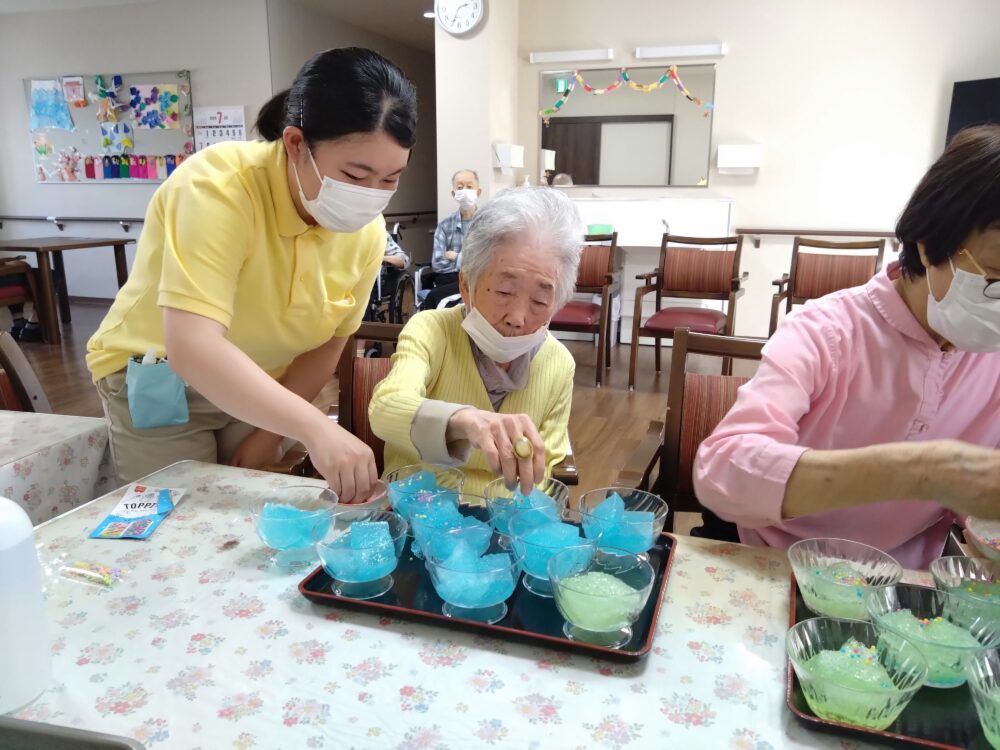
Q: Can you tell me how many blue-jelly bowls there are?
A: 8